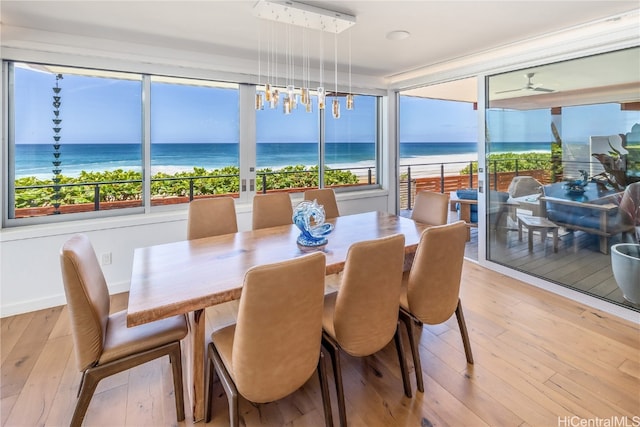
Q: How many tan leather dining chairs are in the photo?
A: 8